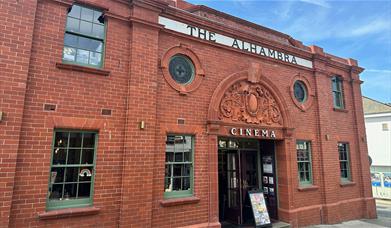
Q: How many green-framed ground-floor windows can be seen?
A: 4